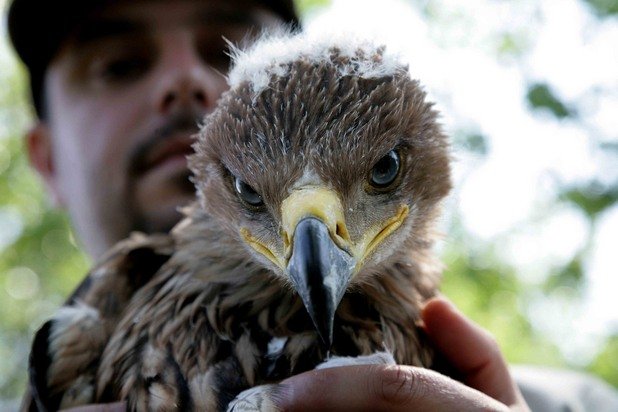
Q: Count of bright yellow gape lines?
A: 2